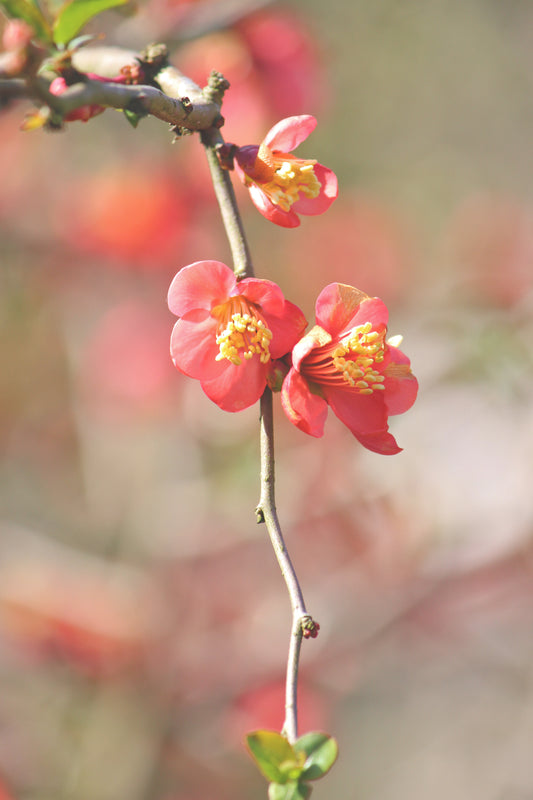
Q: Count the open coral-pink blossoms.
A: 3